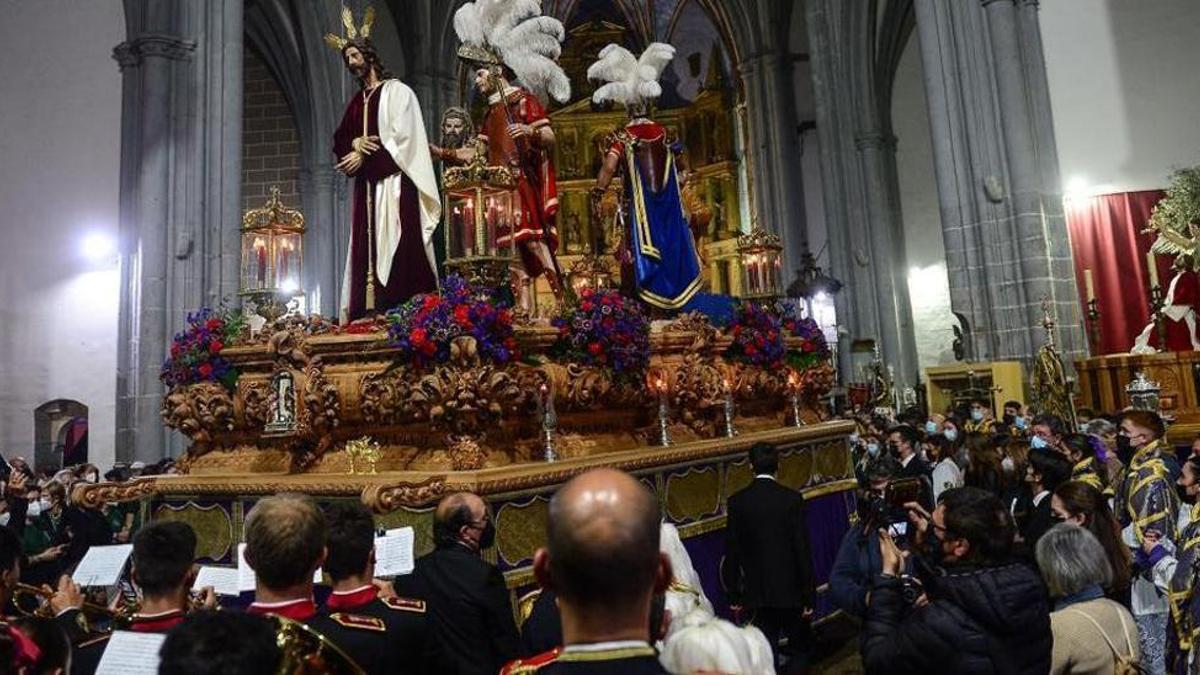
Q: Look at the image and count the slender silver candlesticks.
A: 4